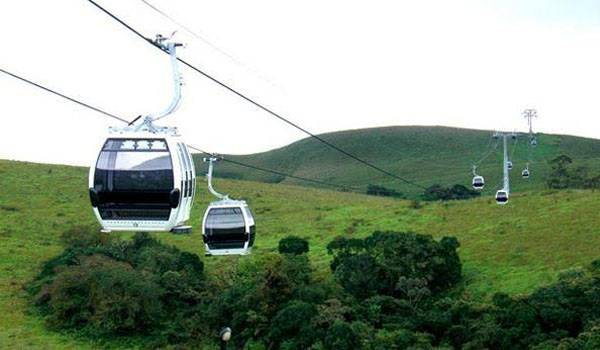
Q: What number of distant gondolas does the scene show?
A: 5